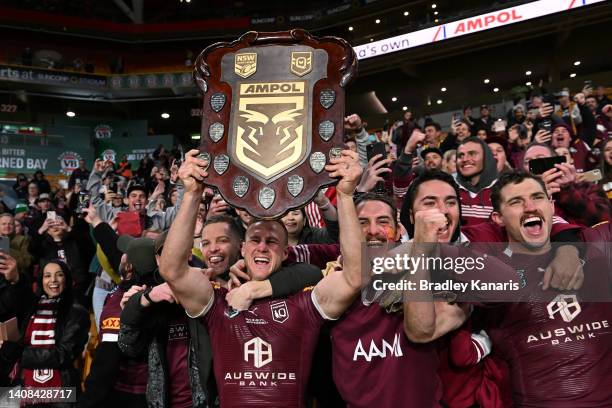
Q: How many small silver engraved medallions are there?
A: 11